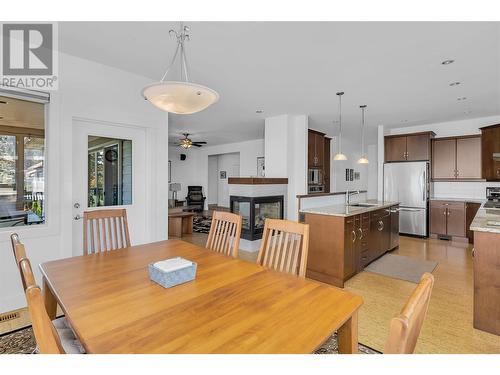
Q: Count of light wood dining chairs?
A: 6